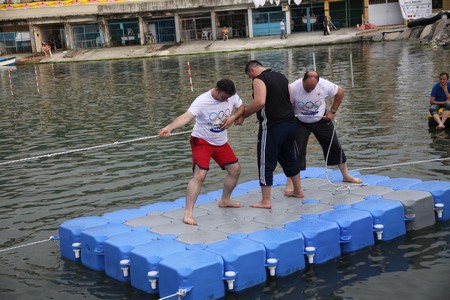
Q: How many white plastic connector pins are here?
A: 8